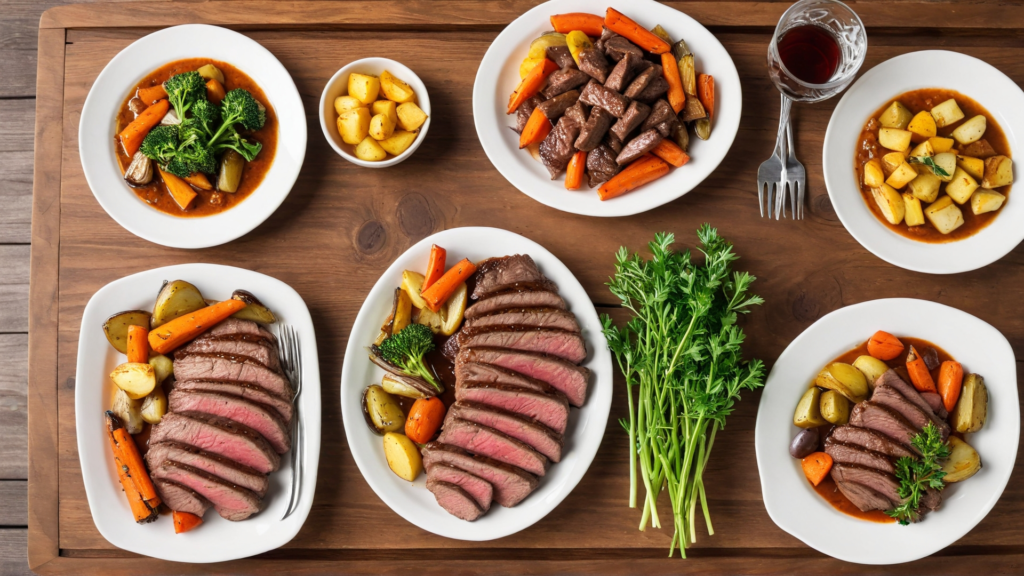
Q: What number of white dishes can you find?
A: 7